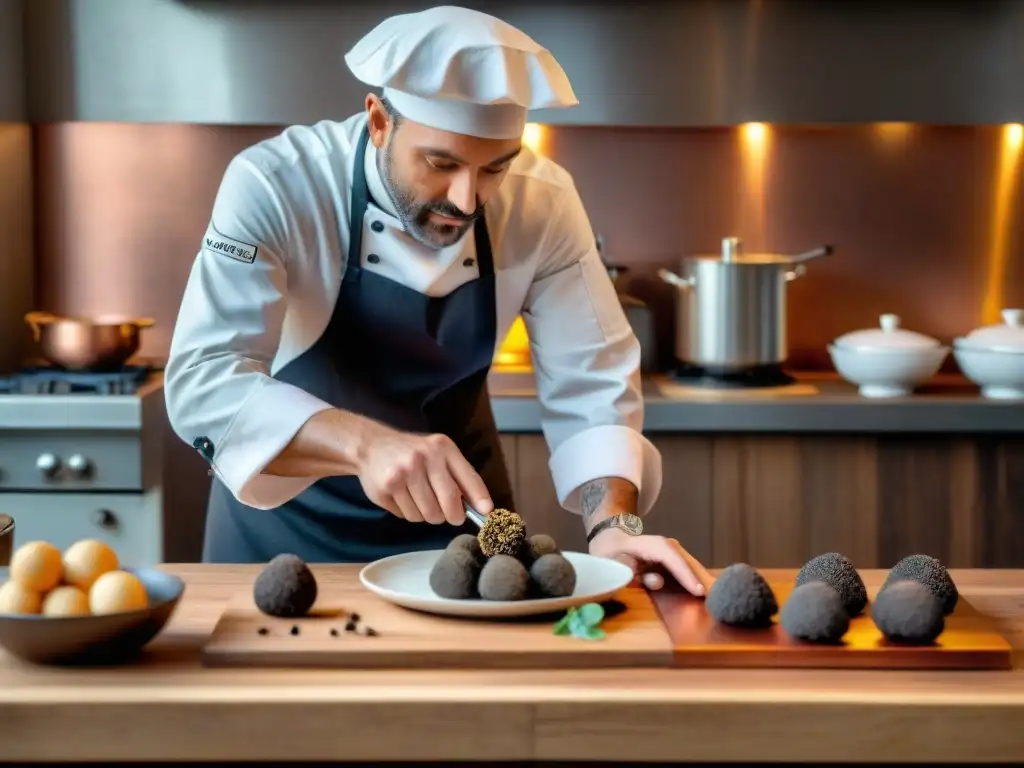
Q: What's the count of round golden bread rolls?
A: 5